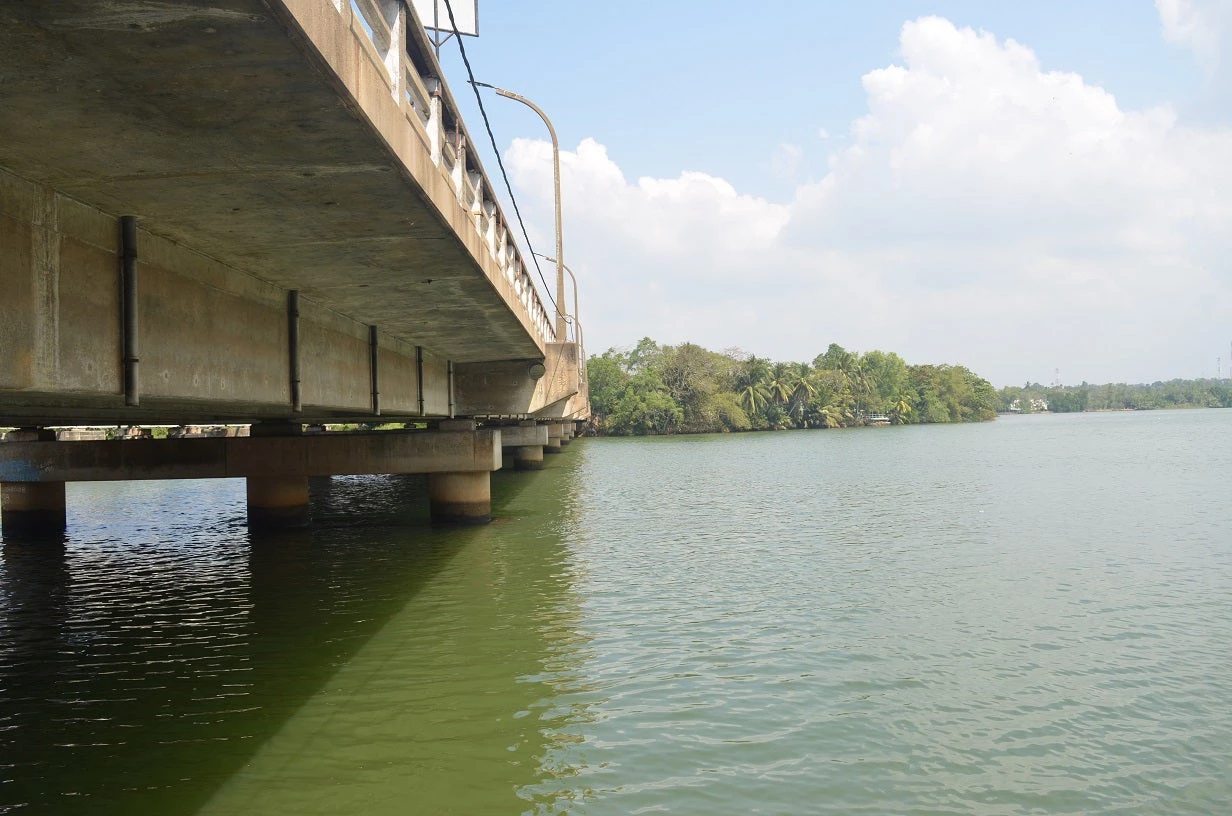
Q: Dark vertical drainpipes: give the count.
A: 5